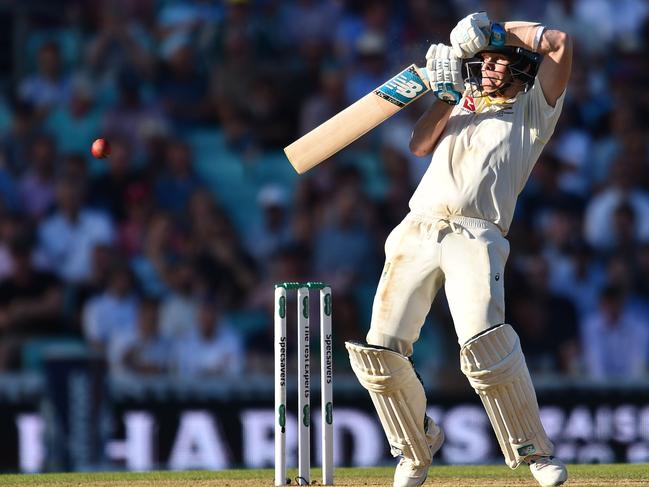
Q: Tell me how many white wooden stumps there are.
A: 3